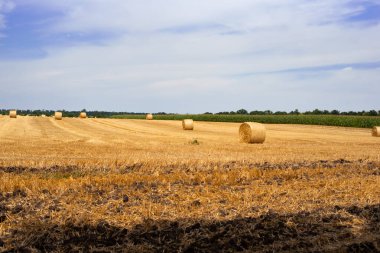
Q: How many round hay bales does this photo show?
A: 7